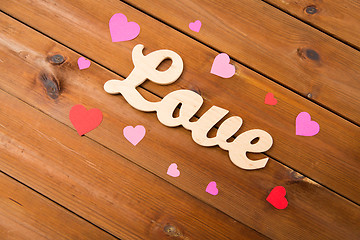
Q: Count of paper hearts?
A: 11